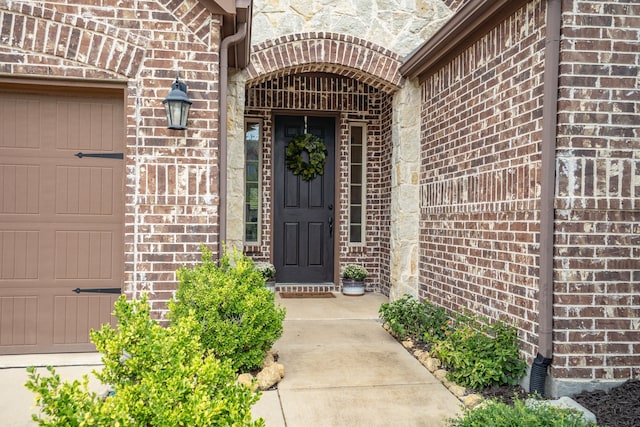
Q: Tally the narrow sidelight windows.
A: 2